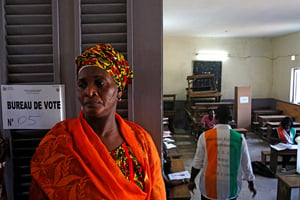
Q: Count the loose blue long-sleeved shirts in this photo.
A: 0